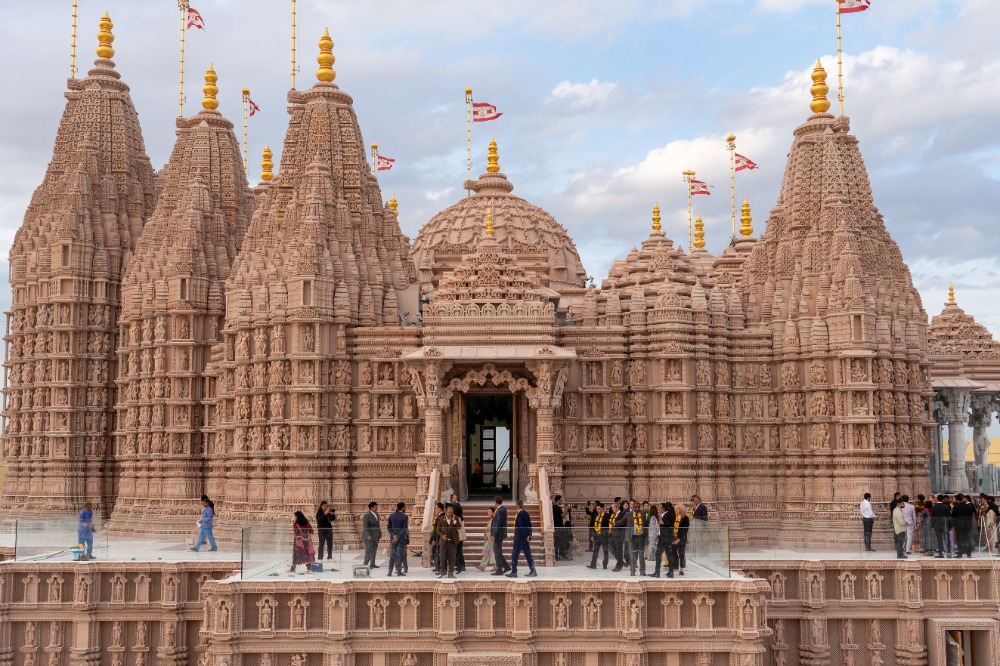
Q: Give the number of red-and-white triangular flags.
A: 7